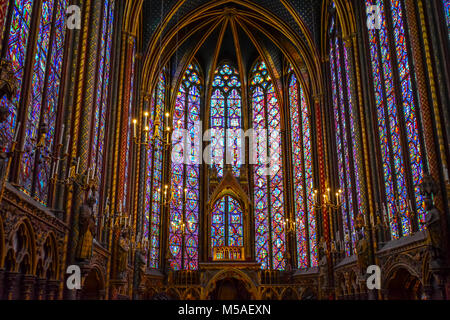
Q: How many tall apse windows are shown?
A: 5